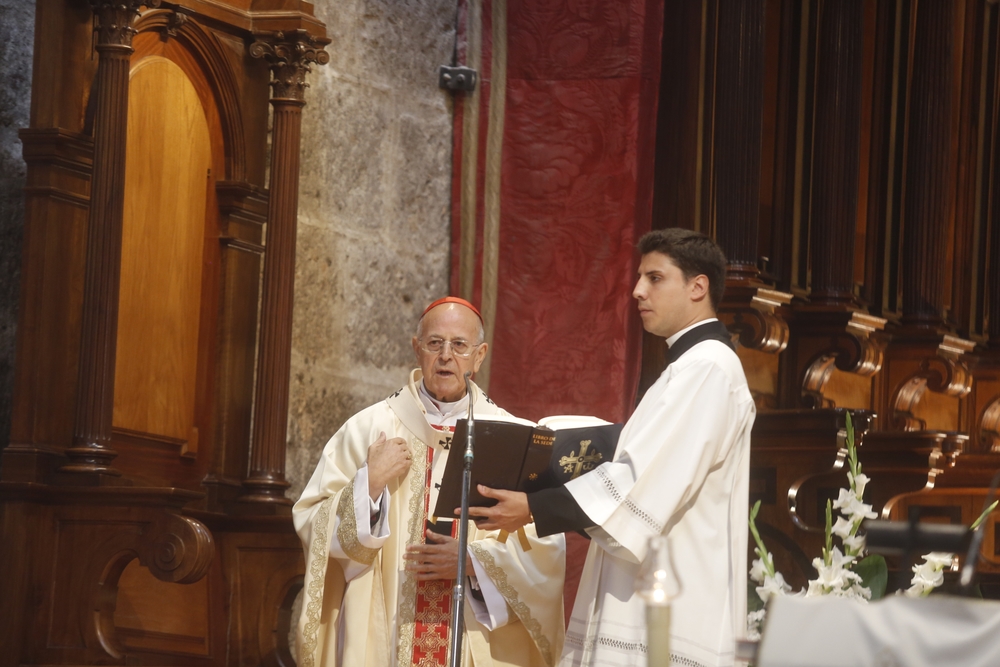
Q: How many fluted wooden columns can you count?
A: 5